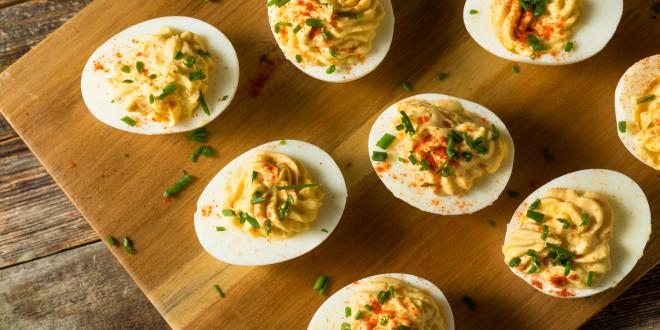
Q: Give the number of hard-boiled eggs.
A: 8